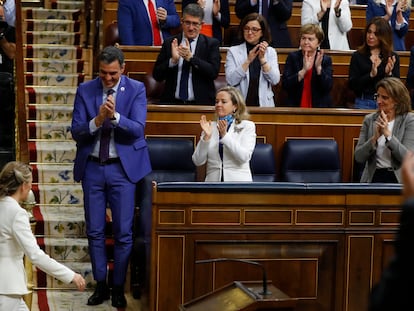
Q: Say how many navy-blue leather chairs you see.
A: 3